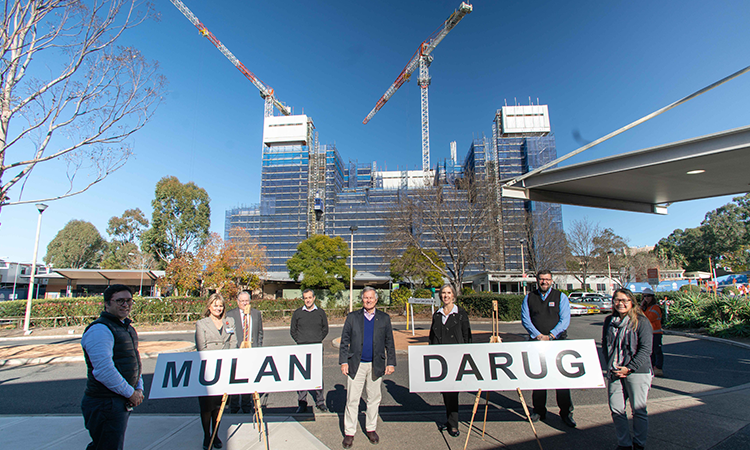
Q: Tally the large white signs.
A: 2